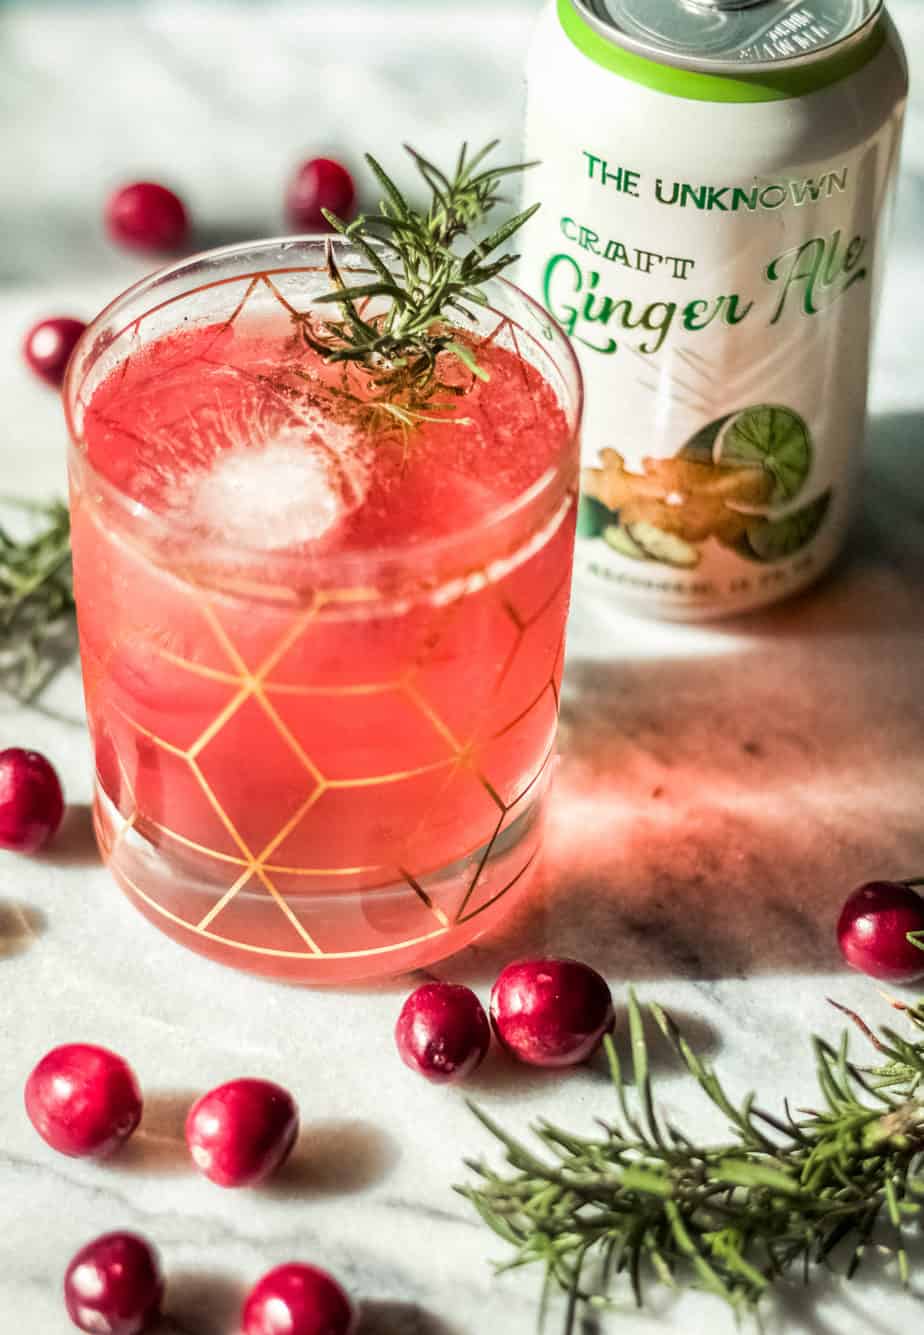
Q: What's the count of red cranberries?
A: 11